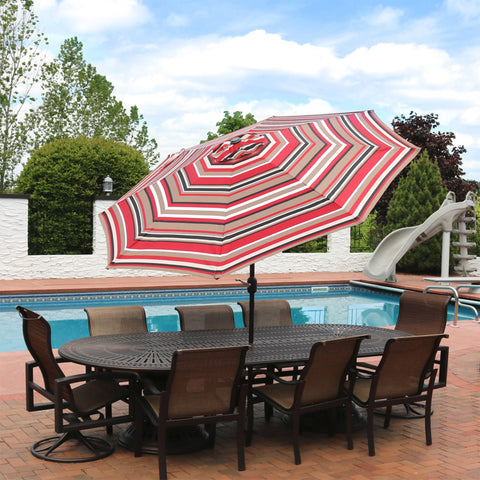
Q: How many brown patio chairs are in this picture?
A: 8